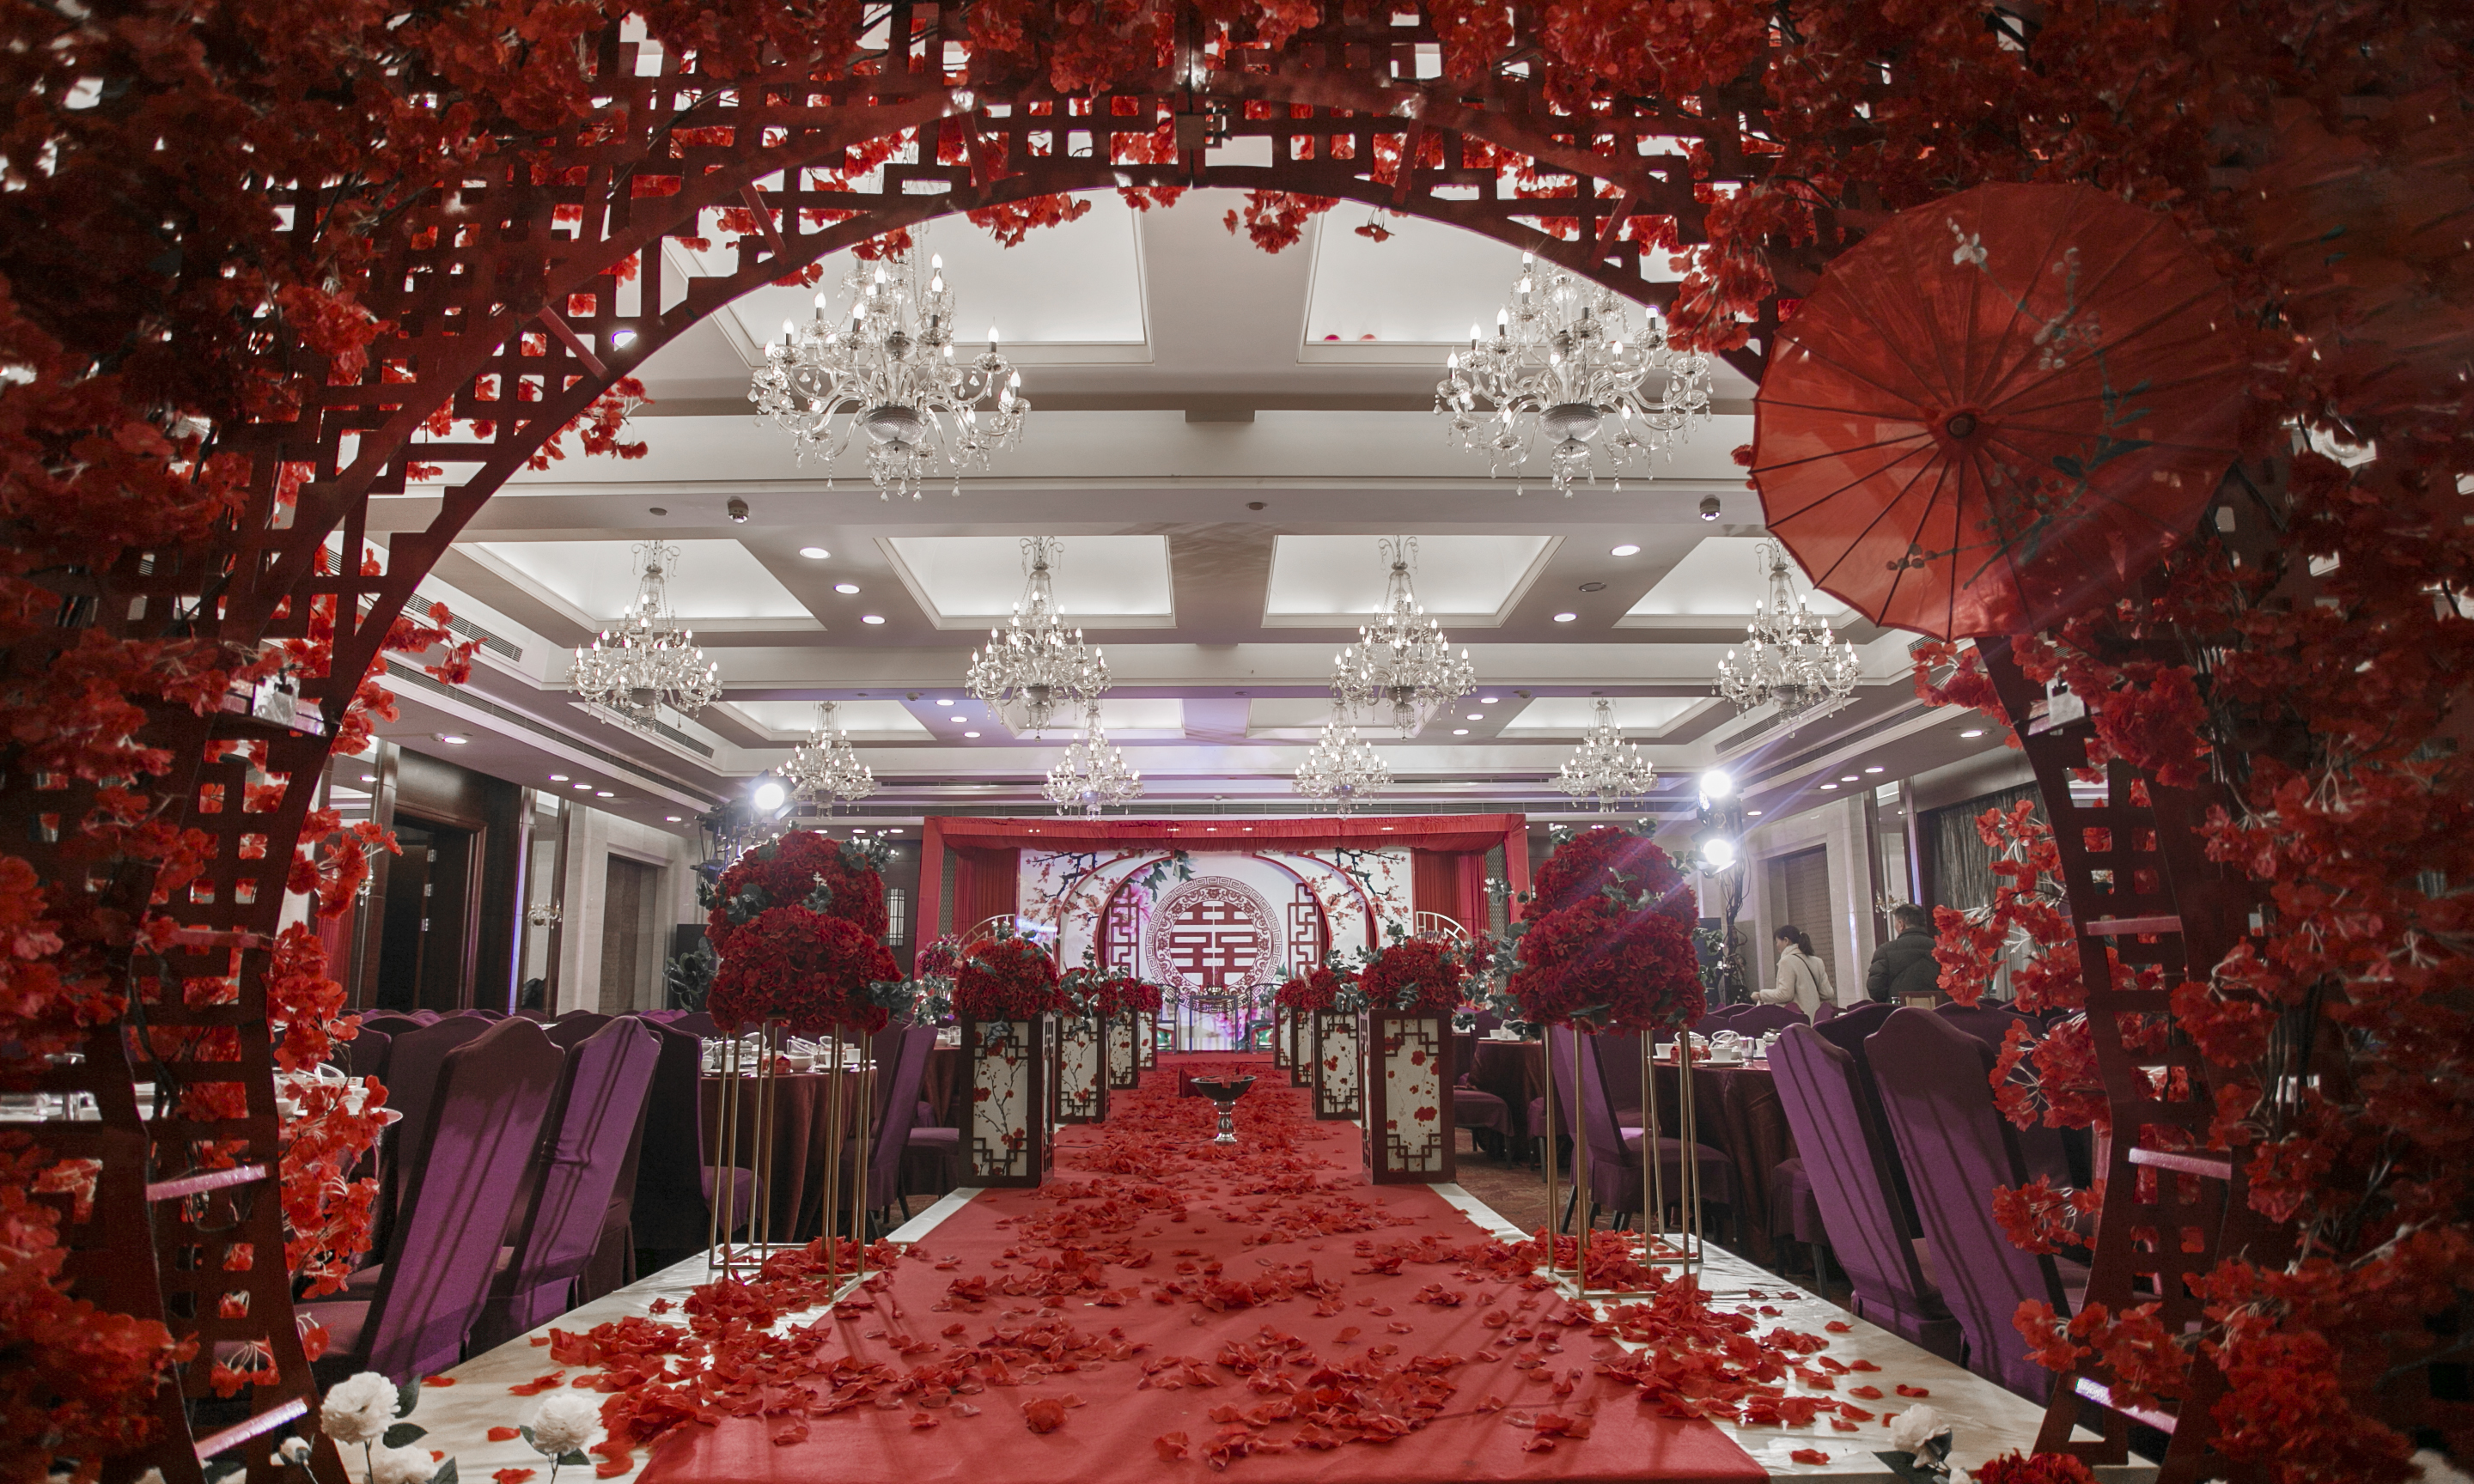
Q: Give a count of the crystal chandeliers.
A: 10